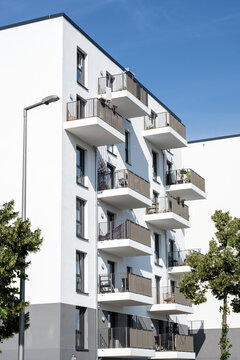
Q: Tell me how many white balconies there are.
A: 12